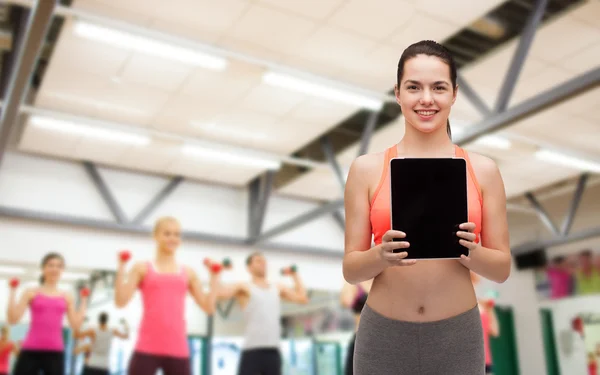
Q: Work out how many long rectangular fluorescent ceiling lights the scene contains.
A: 6